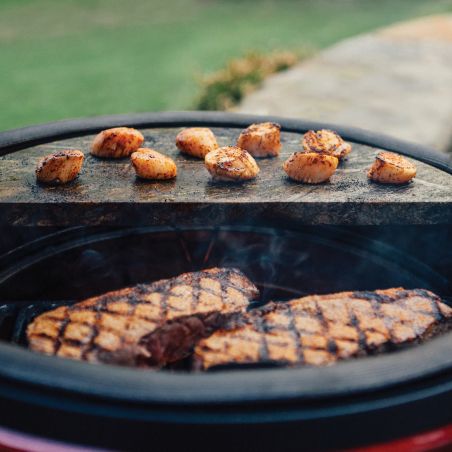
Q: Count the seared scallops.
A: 9